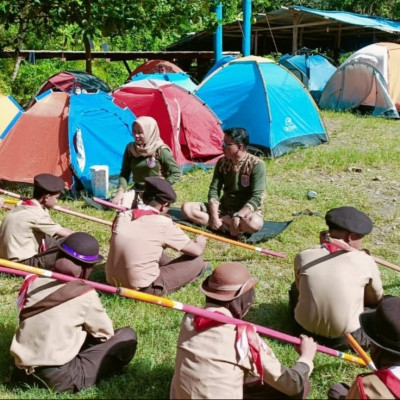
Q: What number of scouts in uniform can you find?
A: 6